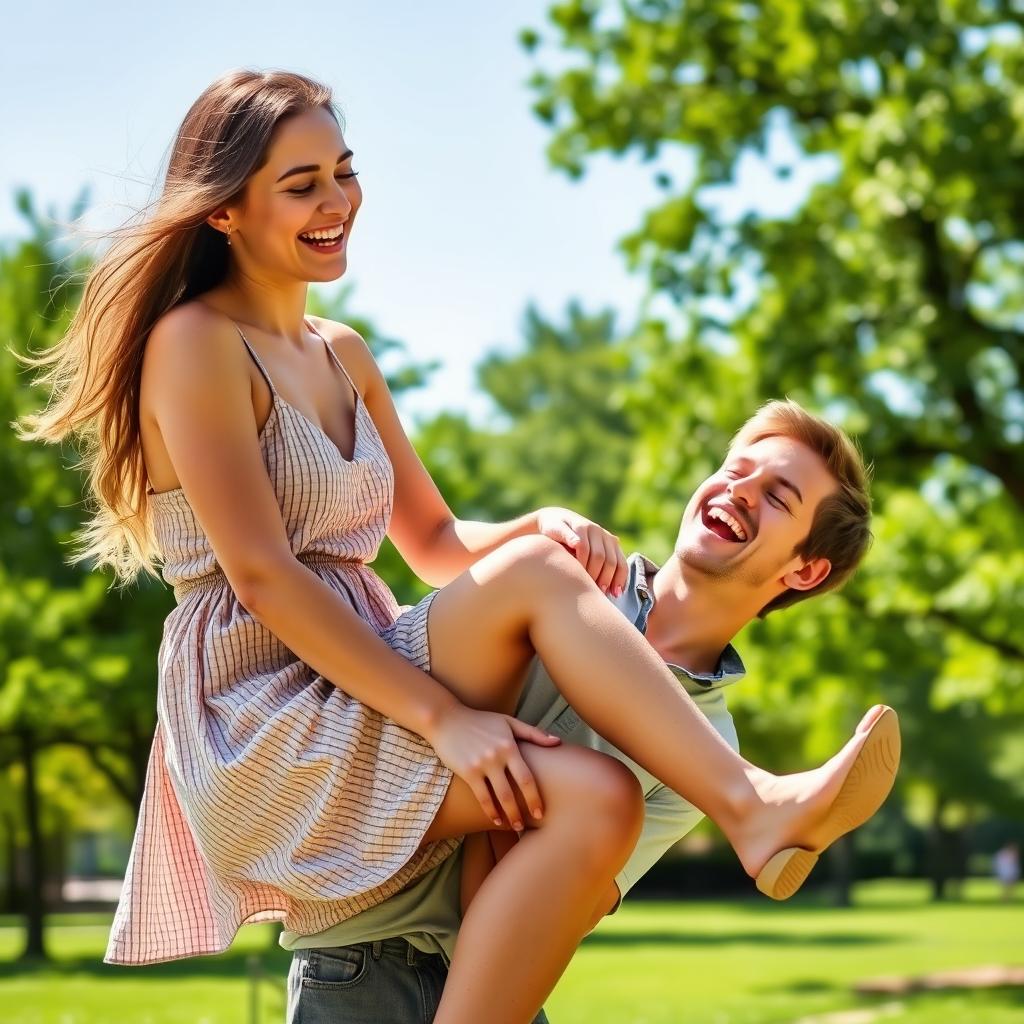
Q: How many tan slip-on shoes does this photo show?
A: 1